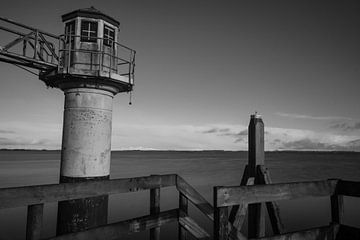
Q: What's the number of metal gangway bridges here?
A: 1